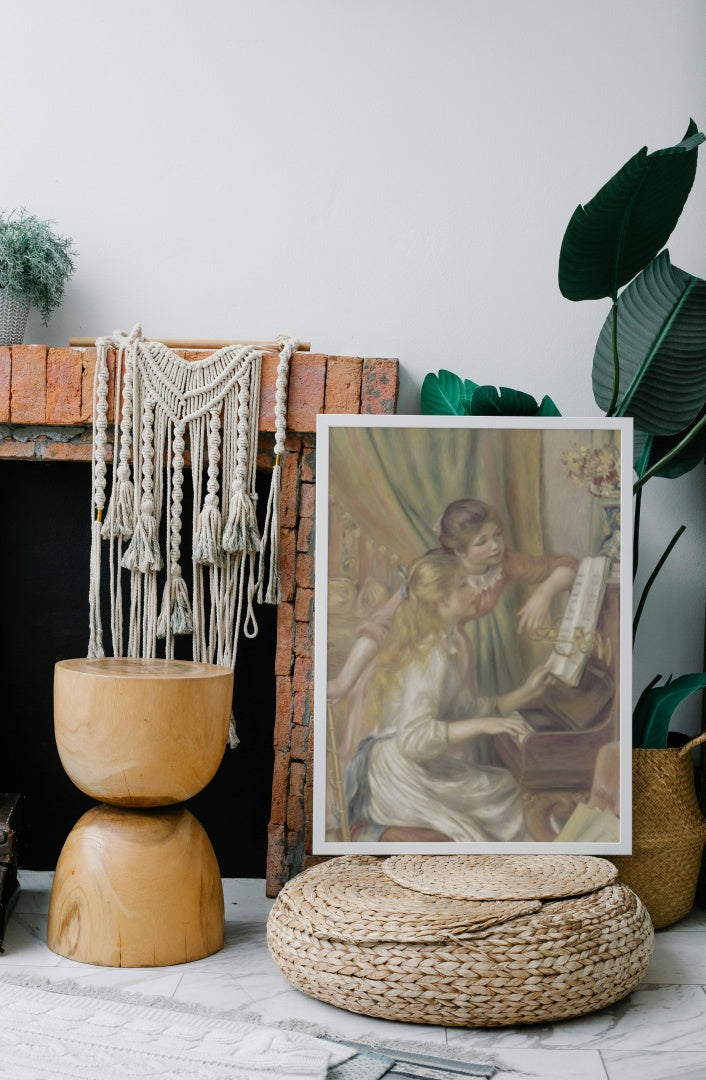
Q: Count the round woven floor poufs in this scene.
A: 1